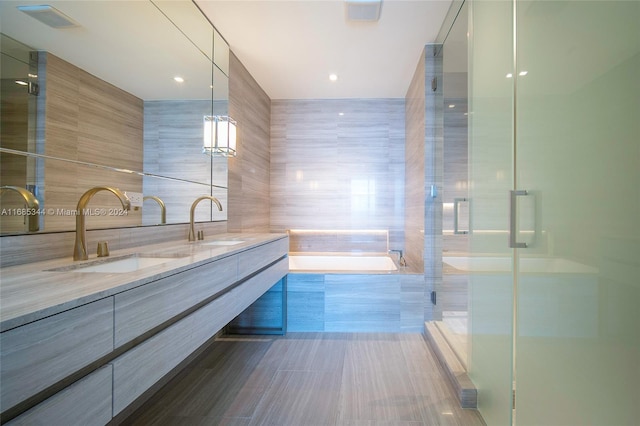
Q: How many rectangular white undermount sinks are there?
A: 2